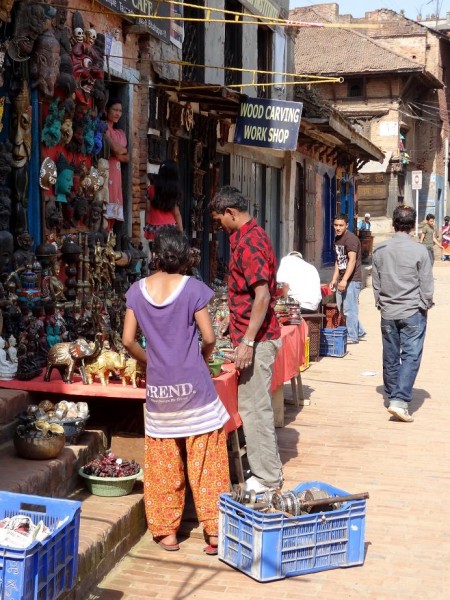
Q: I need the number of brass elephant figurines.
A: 3